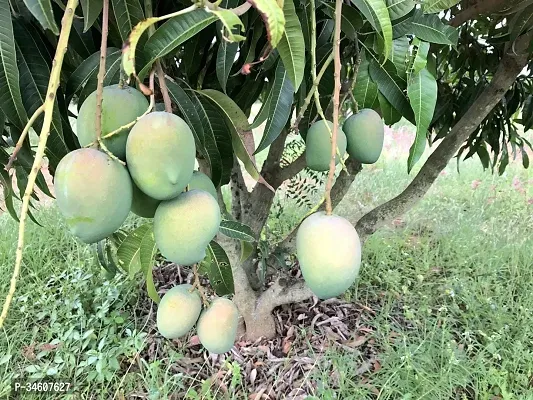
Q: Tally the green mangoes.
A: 11